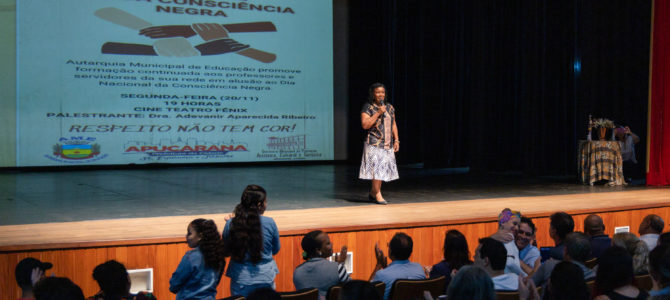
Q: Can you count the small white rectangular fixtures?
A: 3